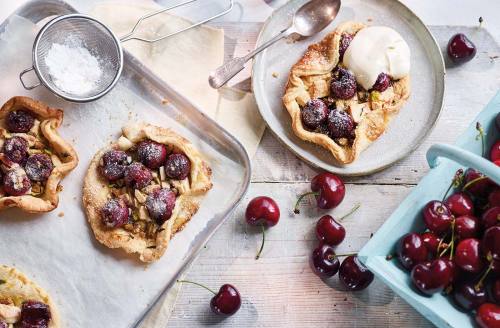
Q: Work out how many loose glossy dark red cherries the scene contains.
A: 7